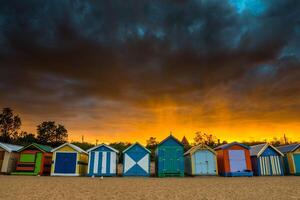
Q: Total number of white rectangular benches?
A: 0